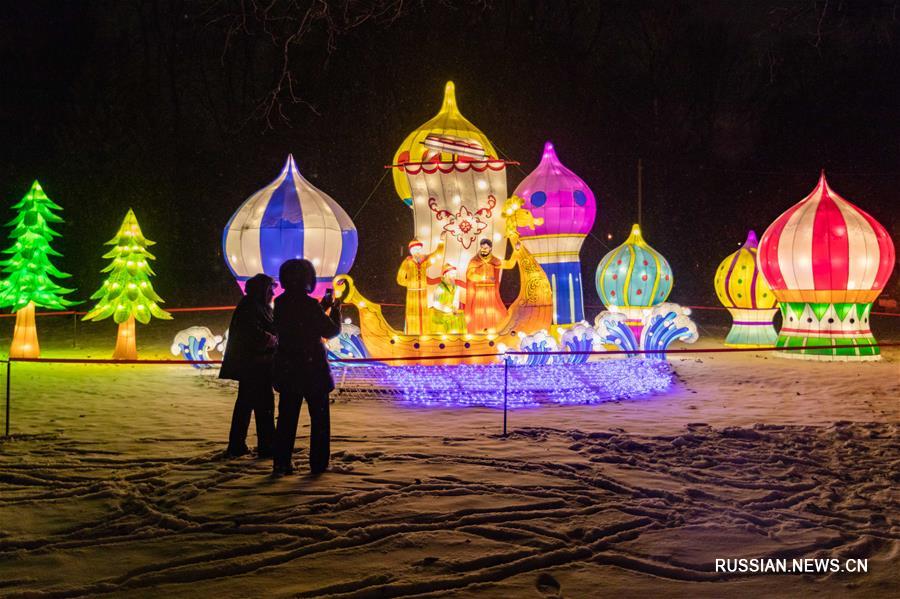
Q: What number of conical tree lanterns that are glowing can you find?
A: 2